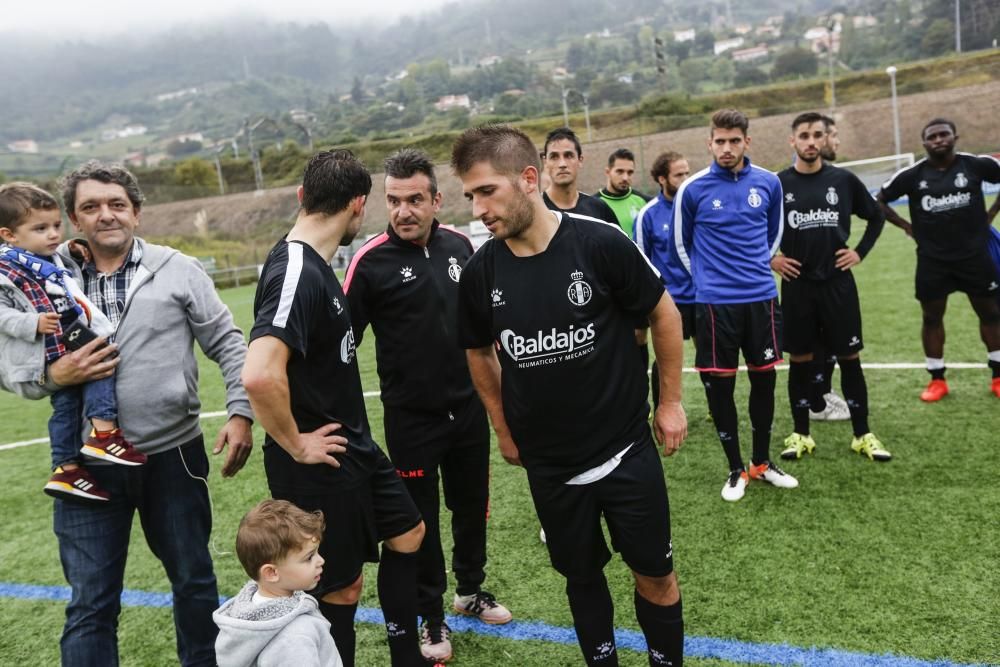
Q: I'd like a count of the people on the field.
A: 13